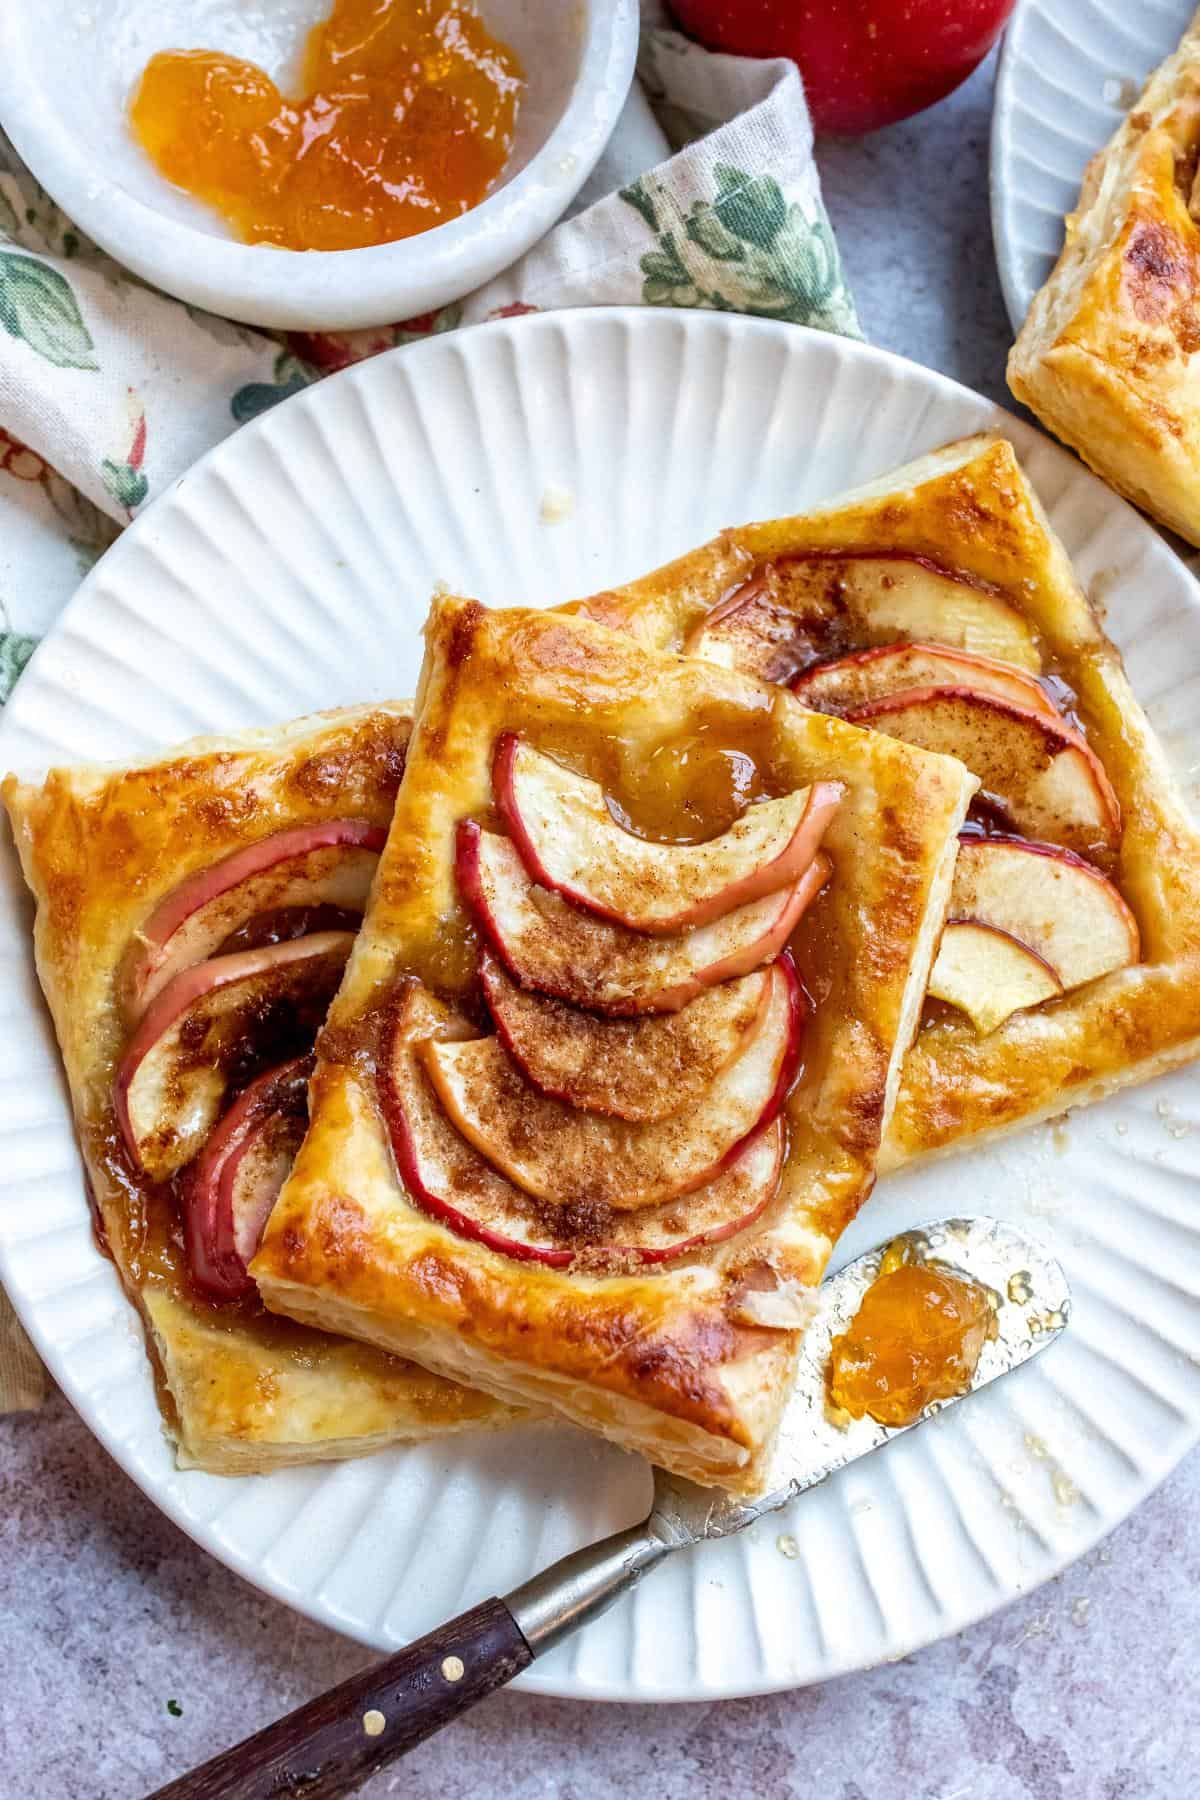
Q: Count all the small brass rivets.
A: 2